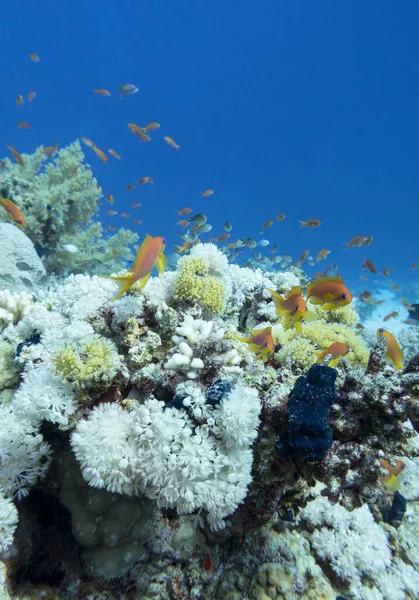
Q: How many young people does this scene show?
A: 0